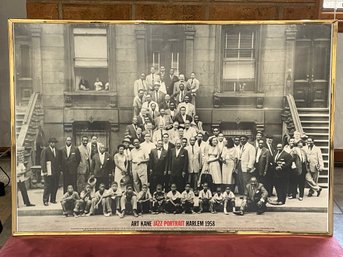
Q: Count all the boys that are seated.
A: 12